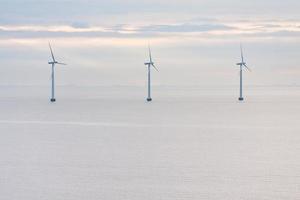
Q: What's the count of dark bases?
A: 3